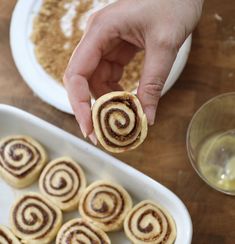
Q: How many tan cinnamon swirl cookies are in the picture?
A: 8